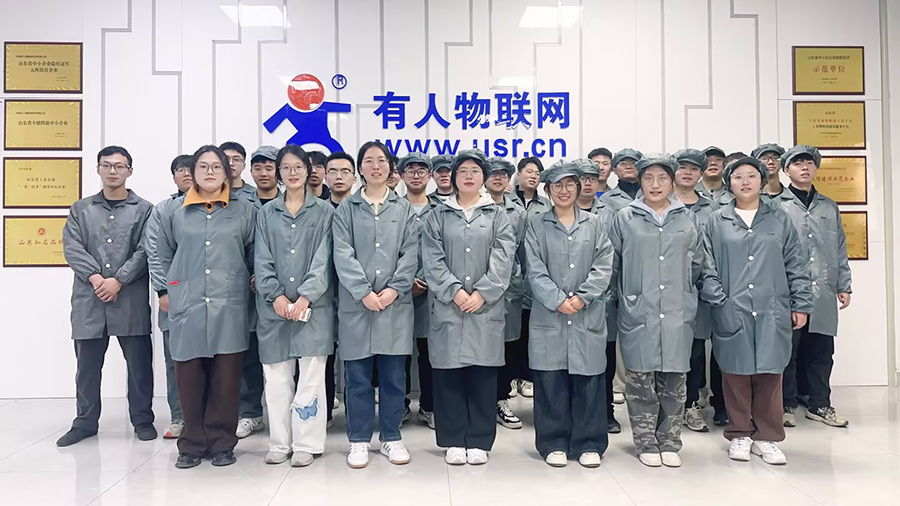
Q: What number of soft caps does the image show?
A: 14